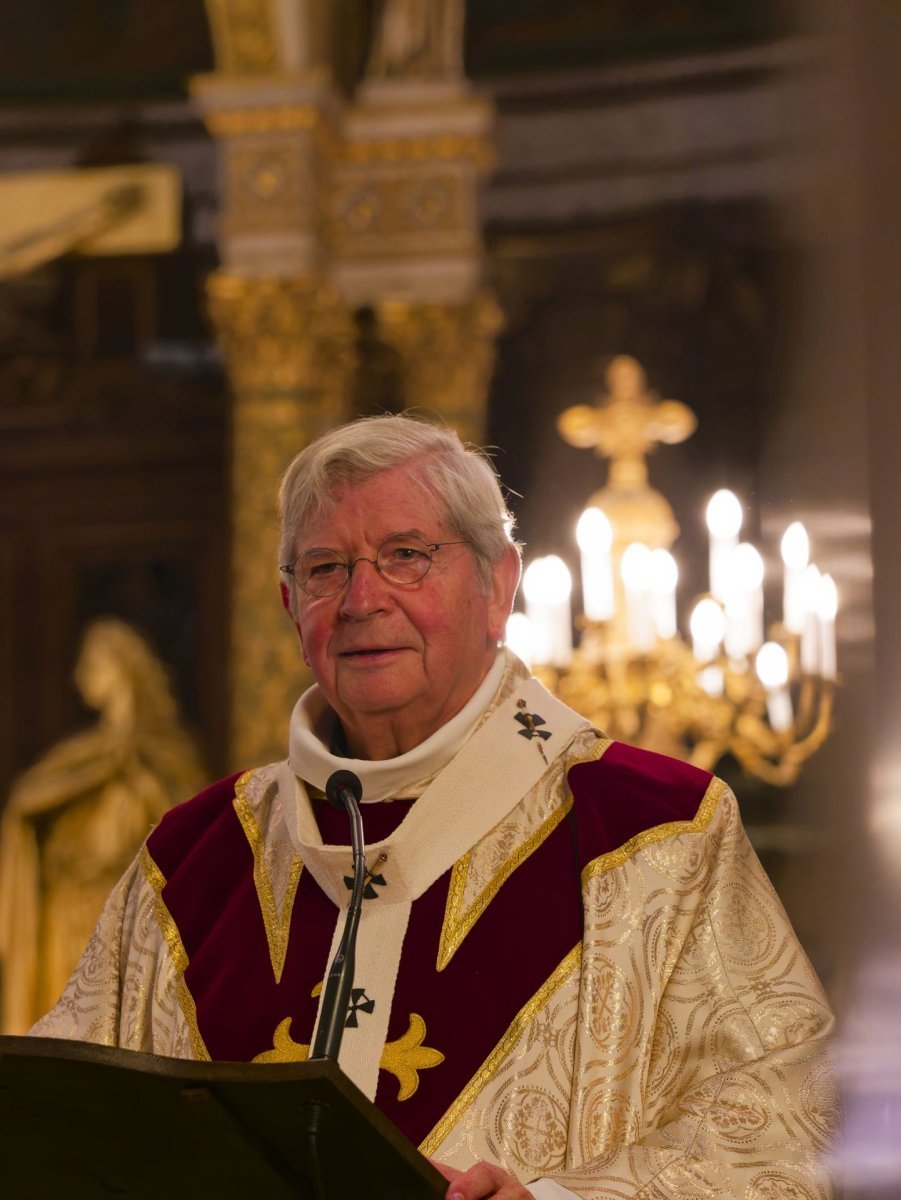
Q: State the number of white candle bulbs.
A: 13